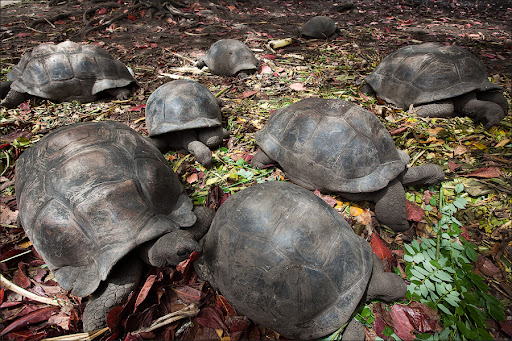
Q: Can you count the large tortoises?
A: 5